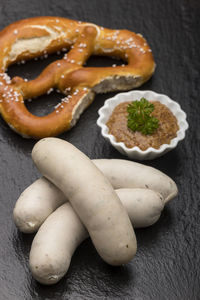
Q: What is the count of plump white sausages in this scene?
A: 3